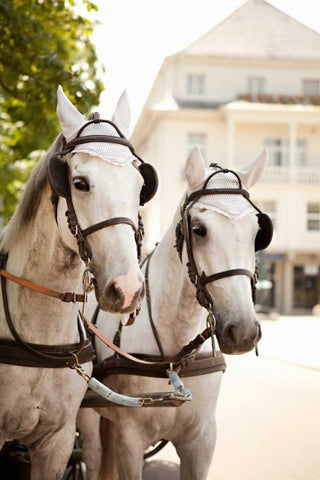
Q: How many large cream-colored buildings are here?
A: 1